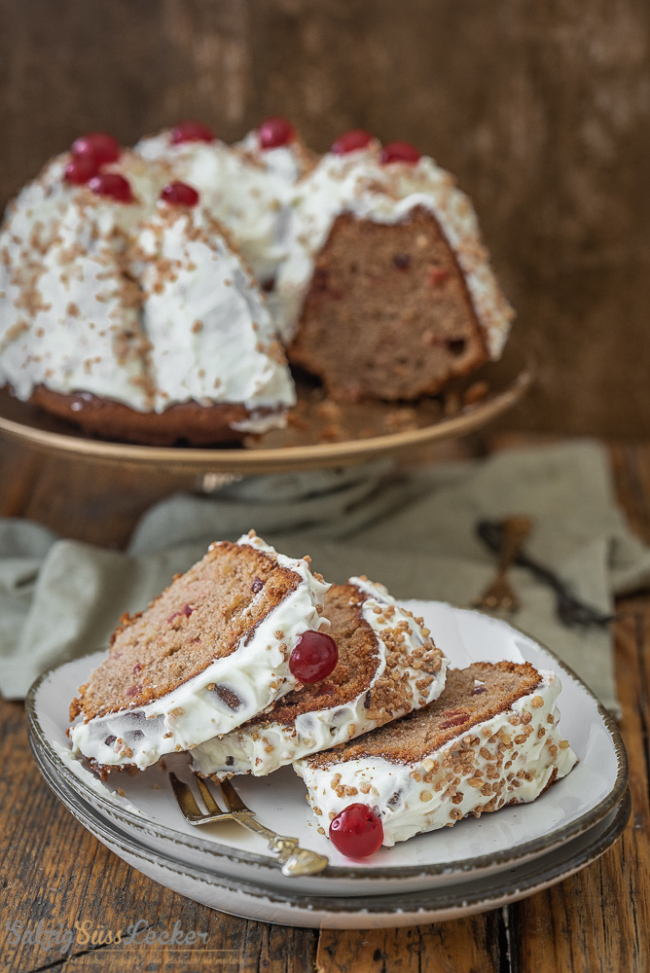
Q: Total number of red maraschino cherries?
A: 10